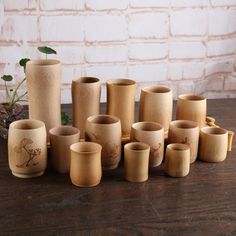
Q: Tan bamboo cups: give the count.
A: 14